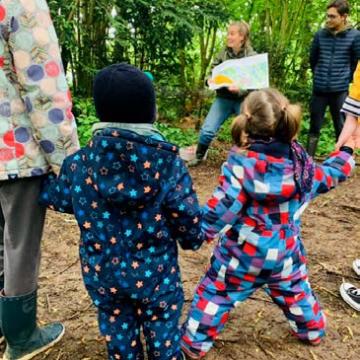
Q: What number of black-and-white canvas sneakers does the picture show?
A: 2